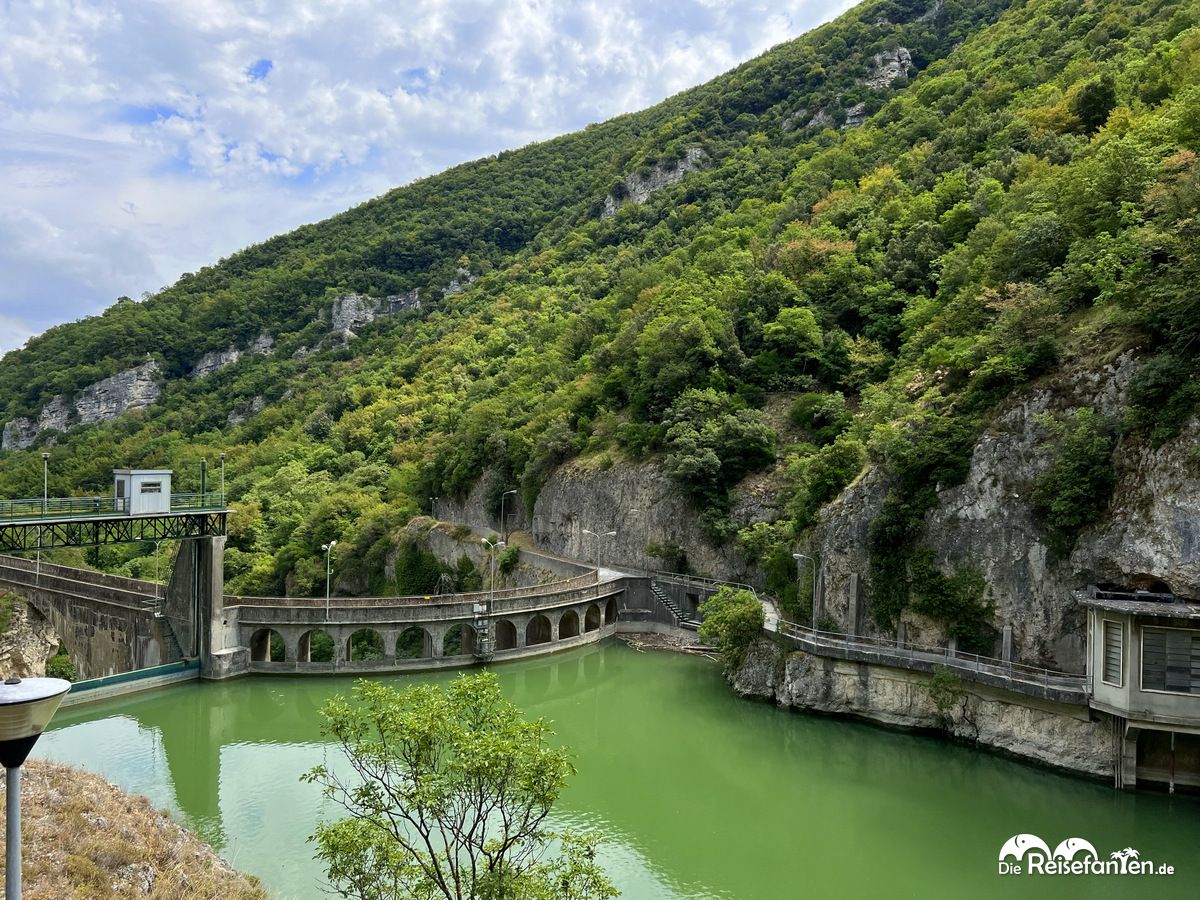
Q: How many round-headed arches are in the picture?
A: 10